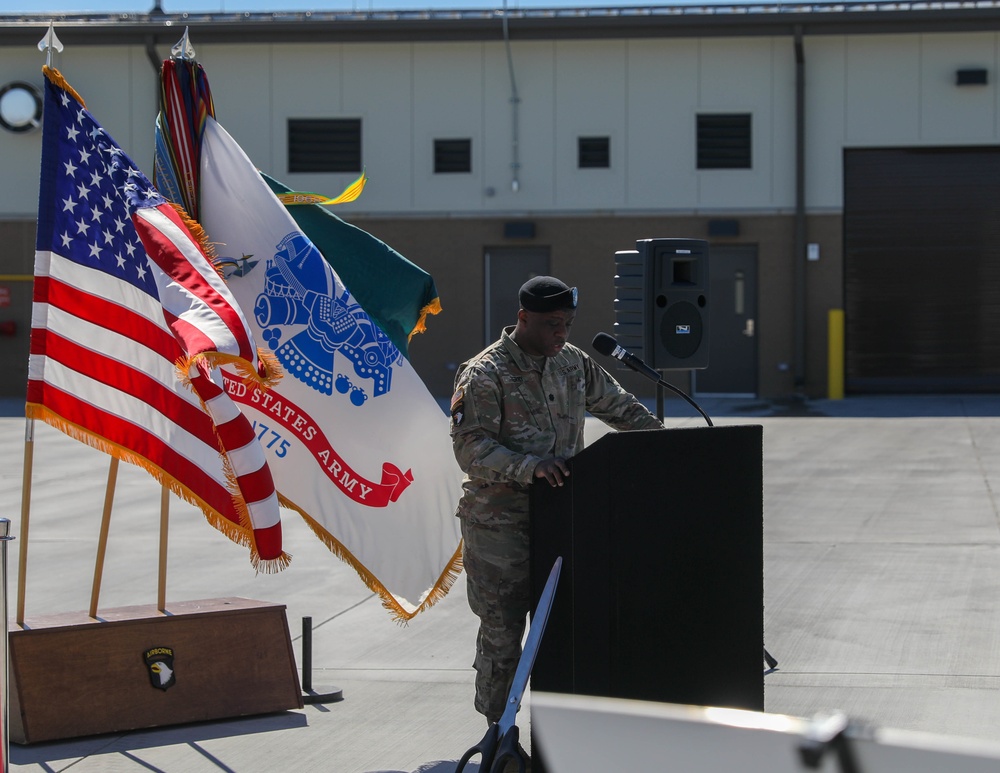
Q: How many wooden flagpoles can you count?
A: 3